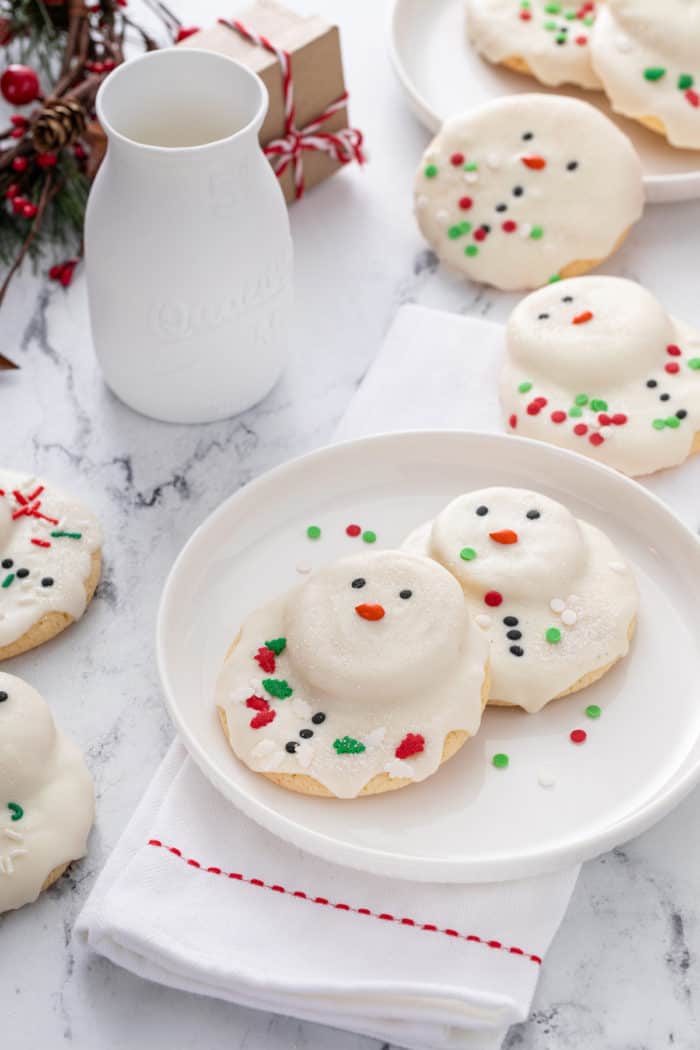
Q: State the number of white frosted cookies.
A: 8